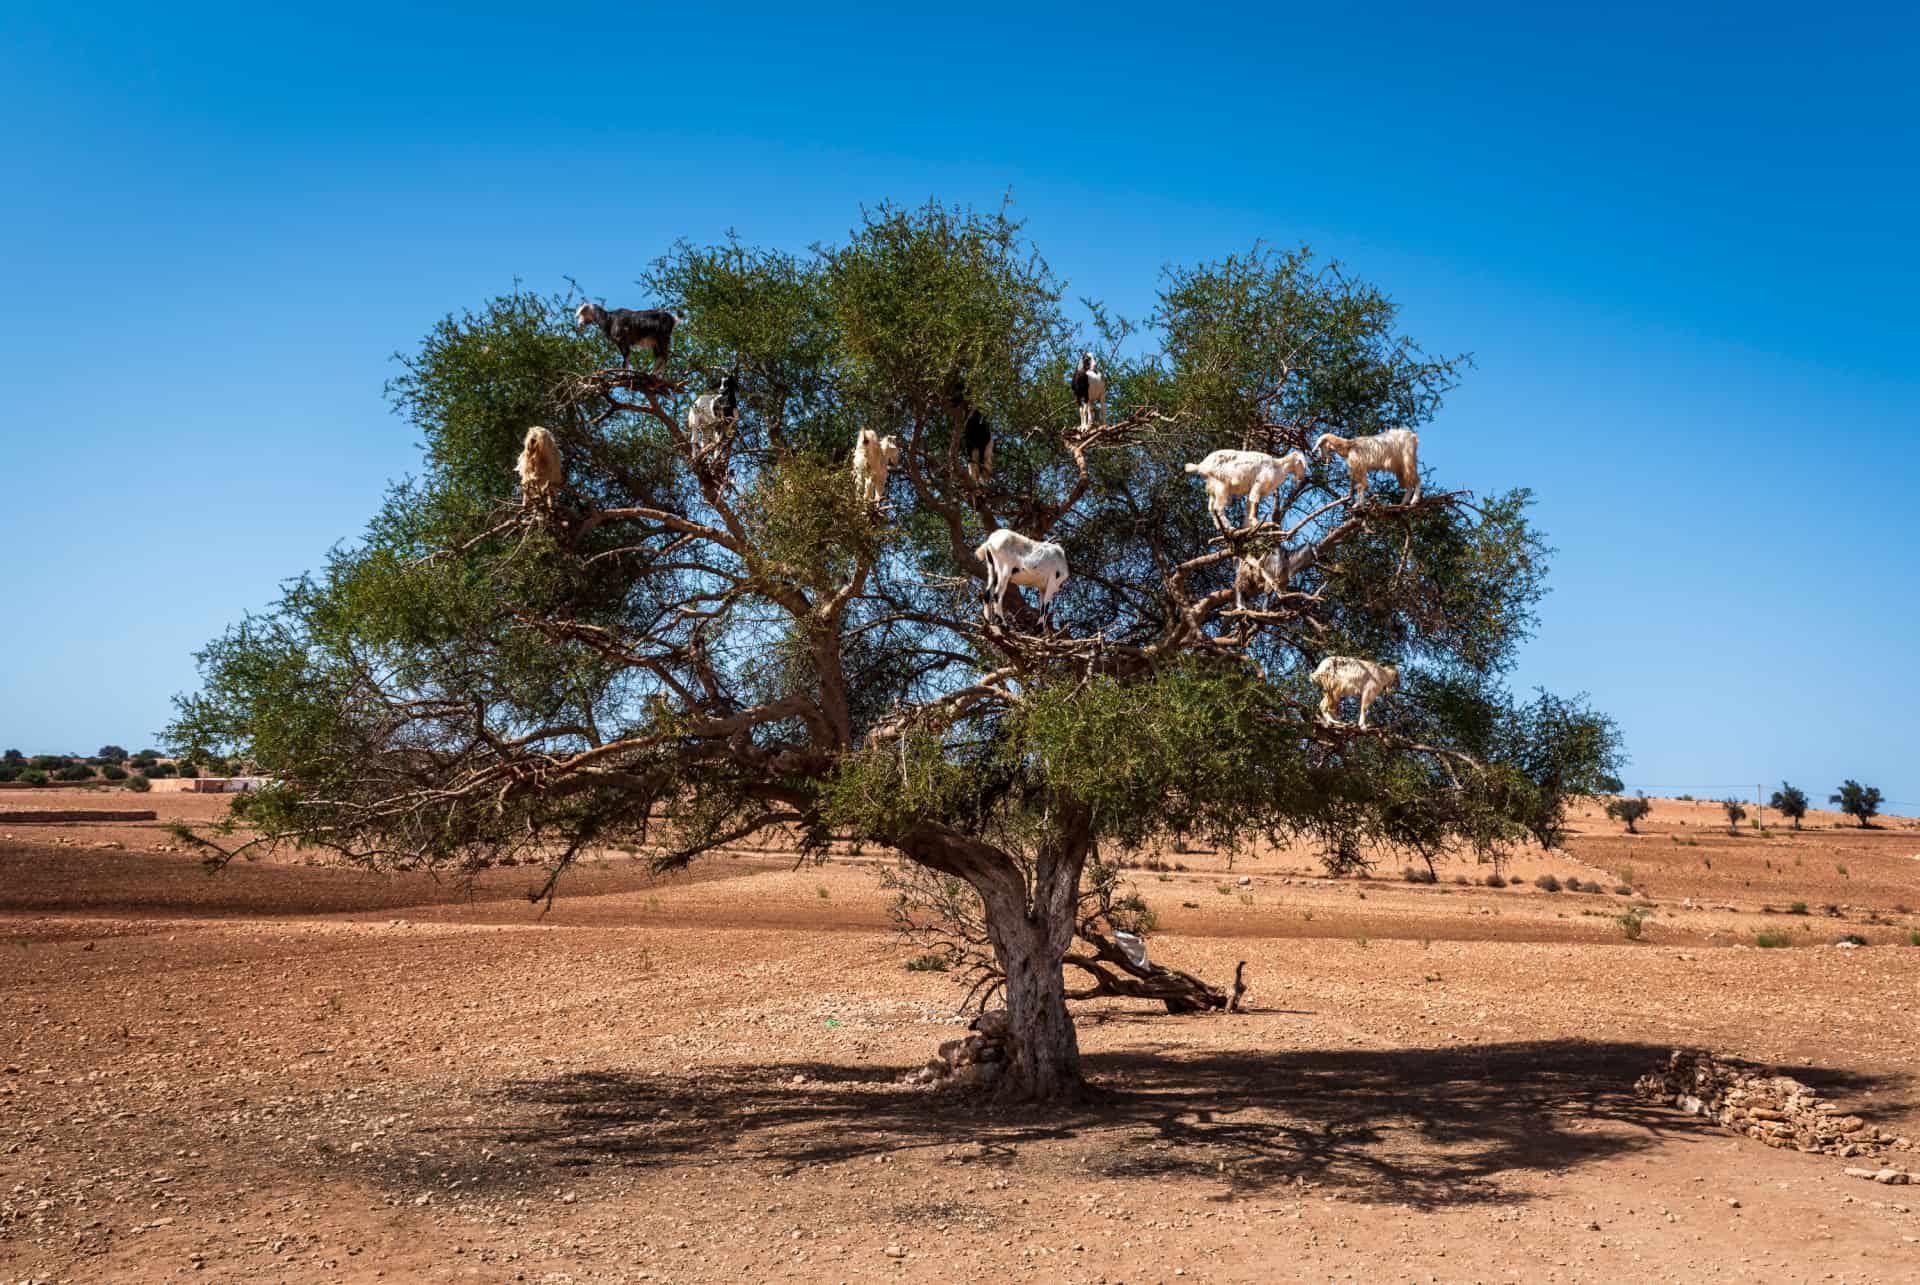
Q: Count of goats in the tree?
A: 11